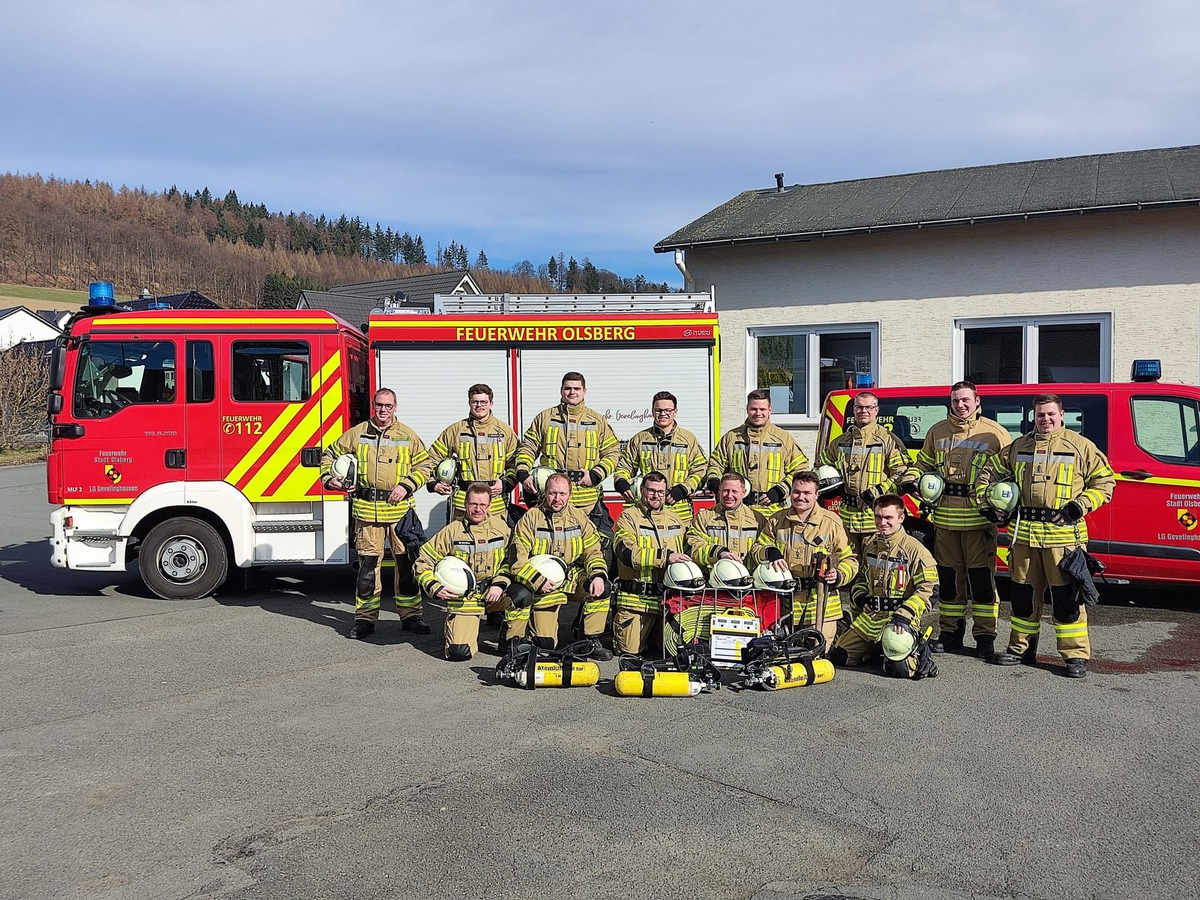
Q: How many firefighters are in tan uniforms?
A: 14